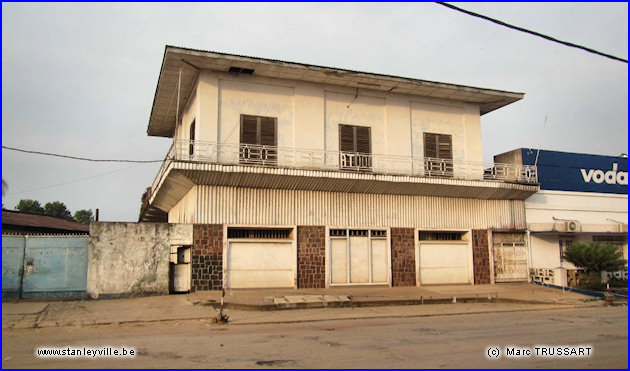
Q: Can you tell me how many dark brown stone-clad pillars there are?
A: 4